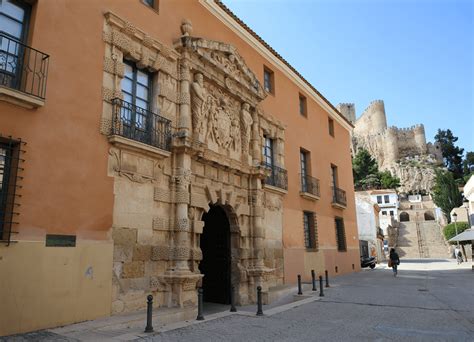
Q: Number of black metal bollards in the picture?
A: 8